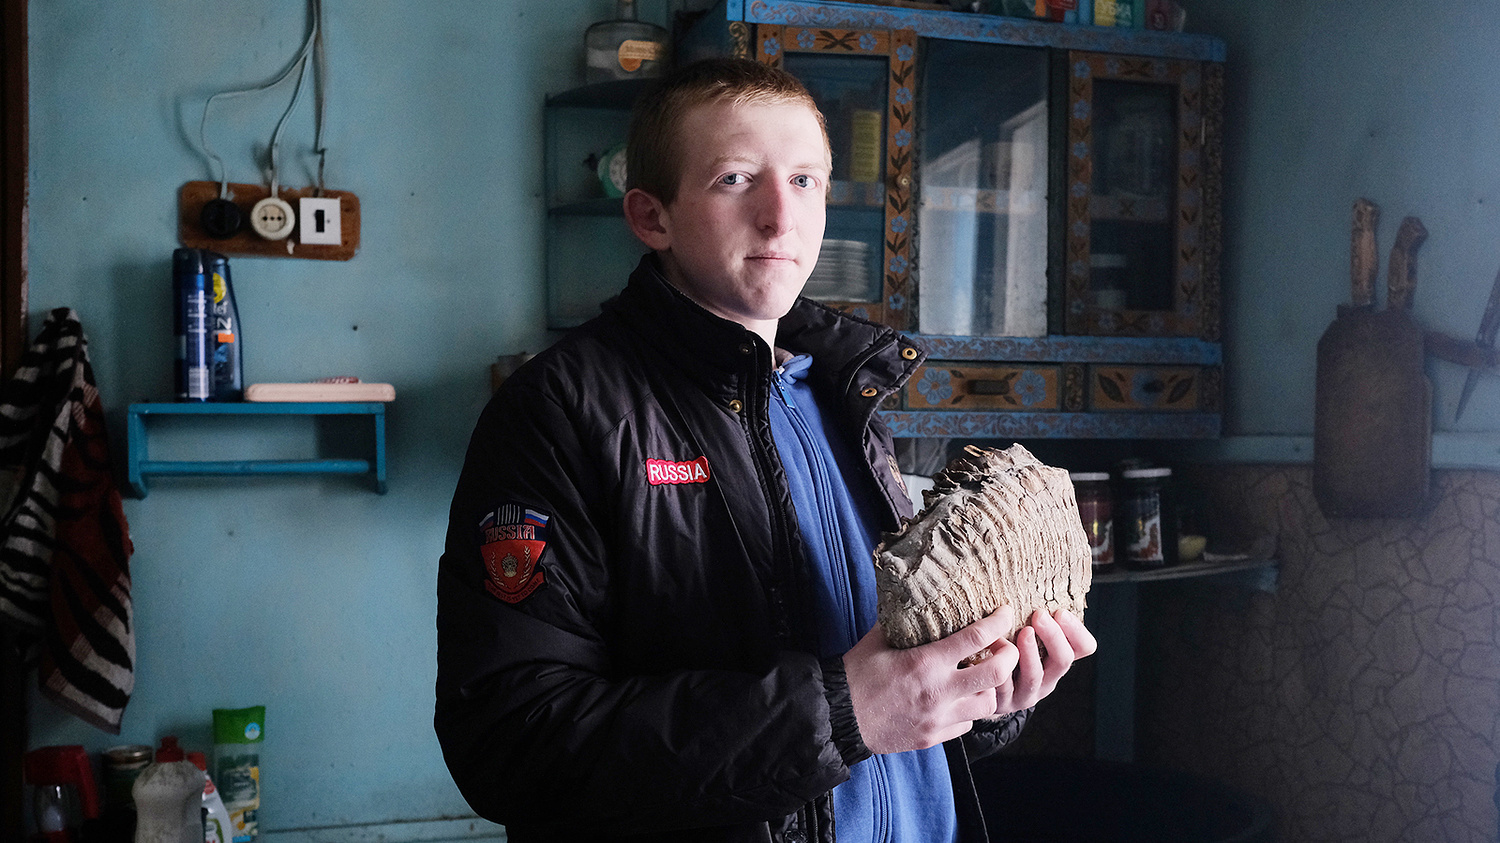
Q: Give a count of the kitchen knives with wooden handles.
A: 2